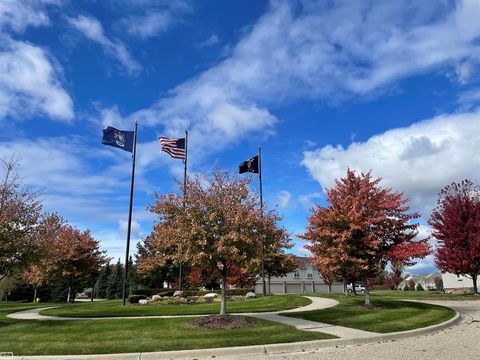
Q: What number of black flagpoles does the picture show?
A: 3